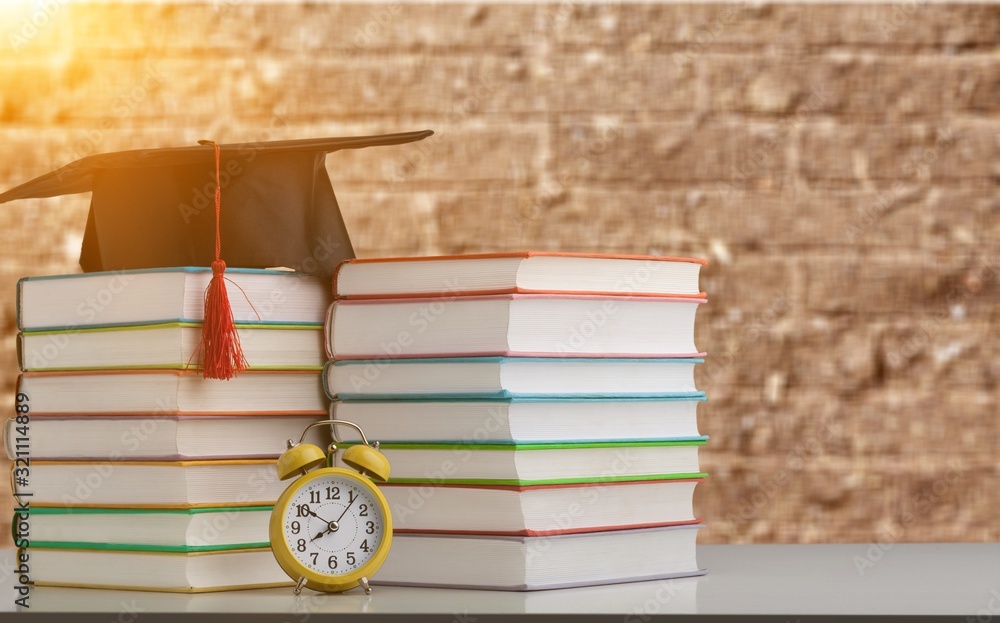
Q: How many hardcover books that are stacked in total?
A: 14